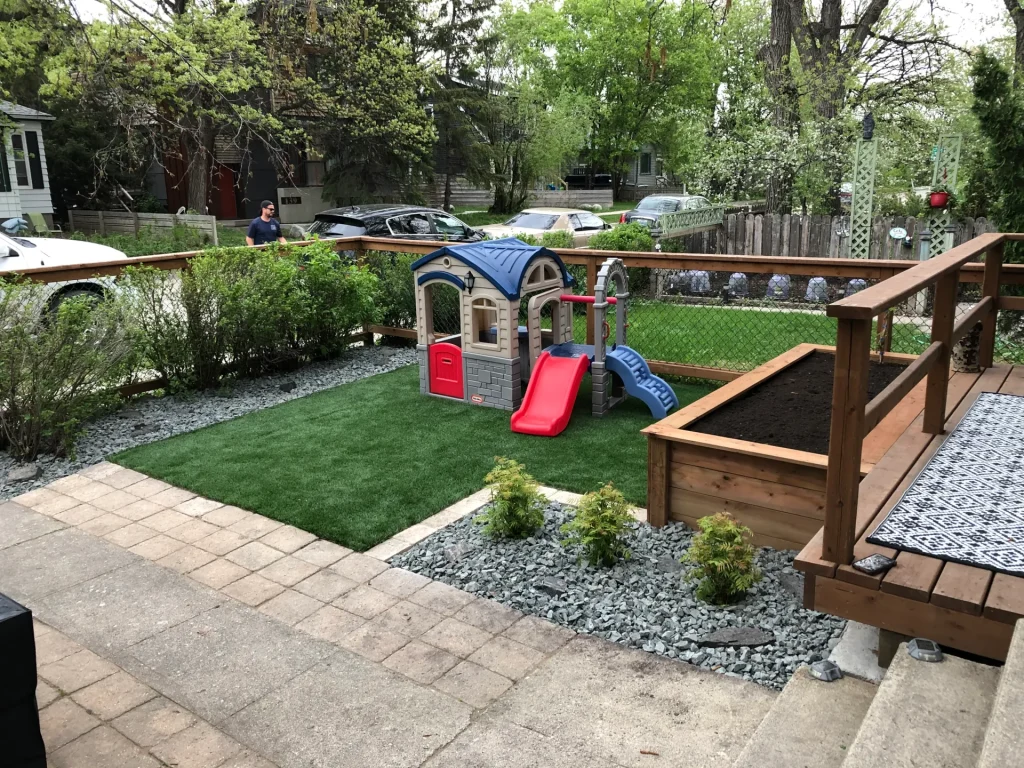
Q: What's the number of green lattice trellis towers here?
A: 2